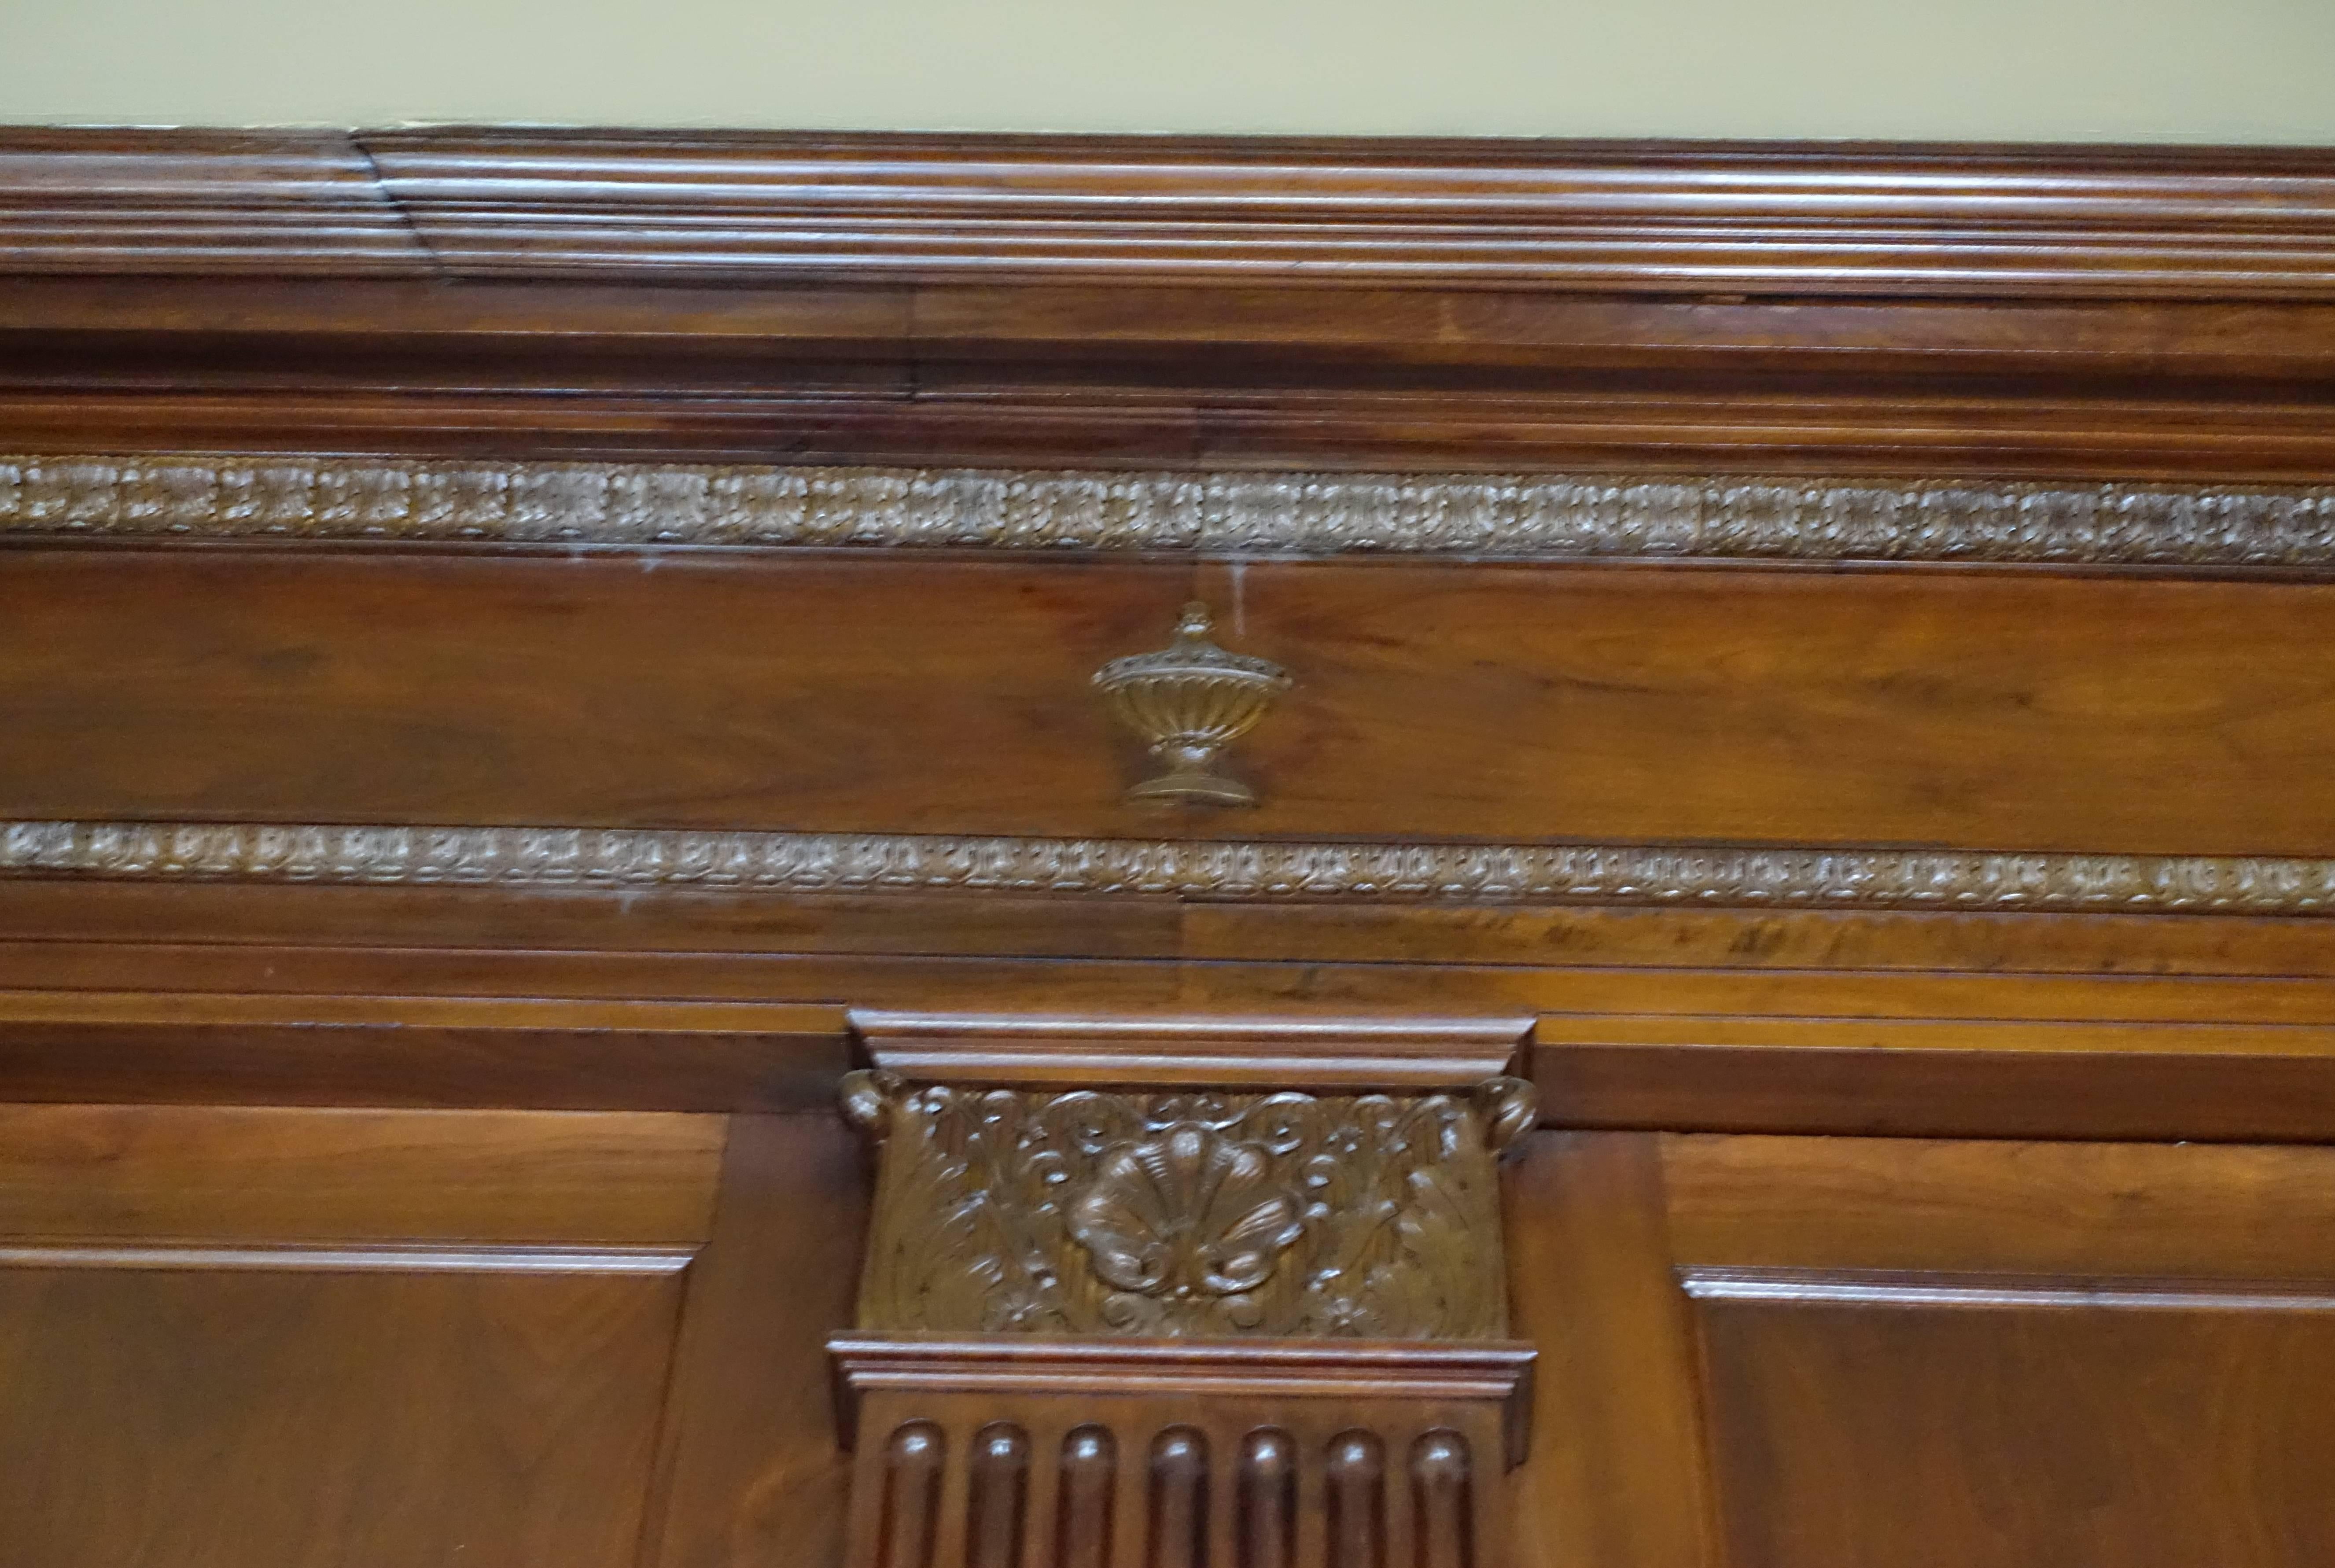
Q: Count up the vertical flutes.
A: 7